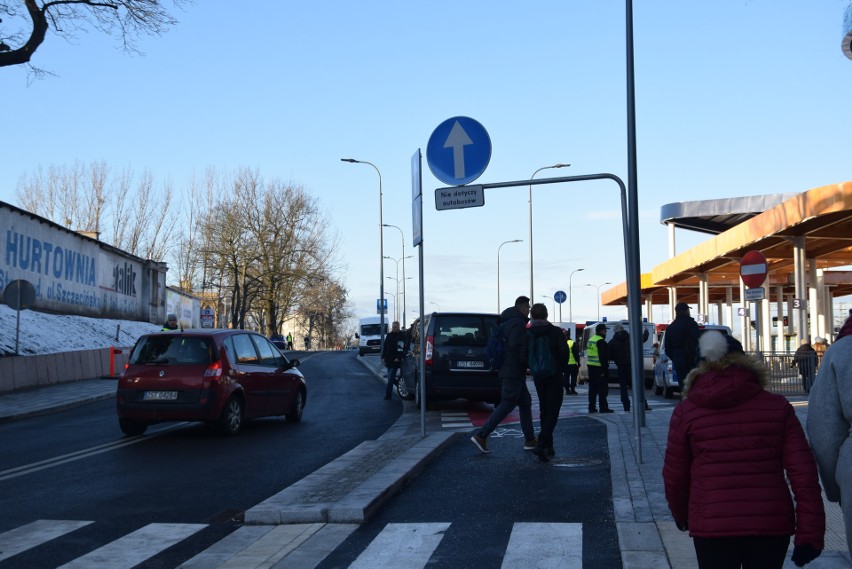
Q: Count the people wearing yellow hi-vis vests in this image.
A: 4